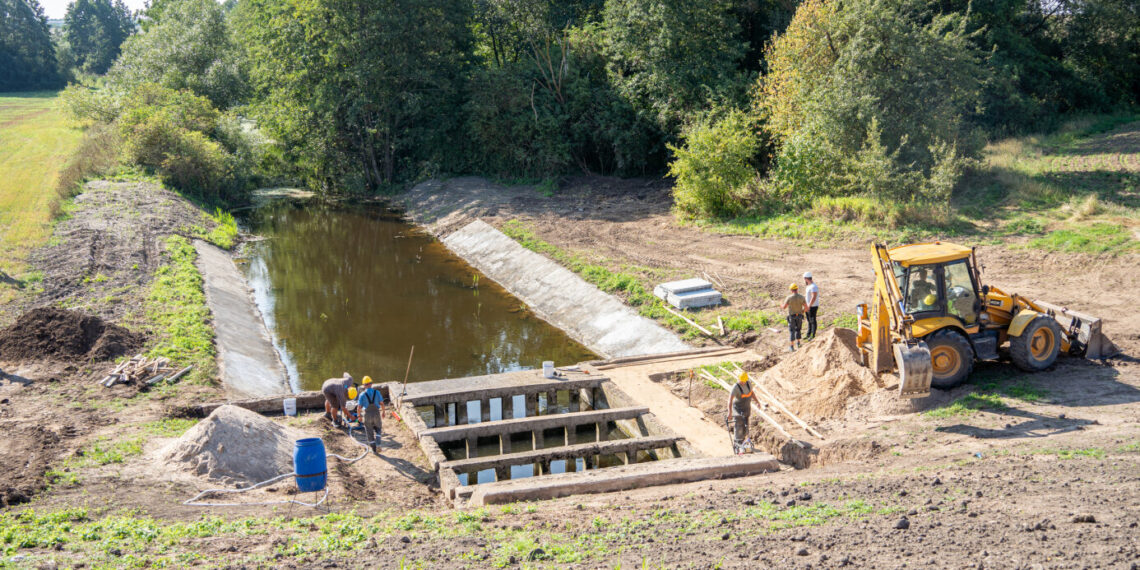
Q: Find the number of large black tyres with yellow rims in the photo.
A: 2